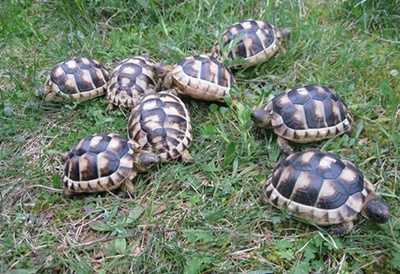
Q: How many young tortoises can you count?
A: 8